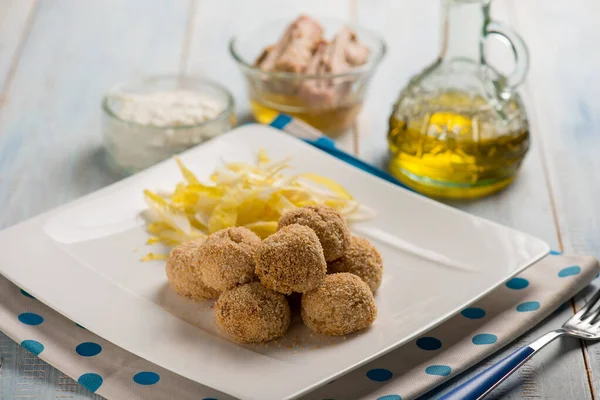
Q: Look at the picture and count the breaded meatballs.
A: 7